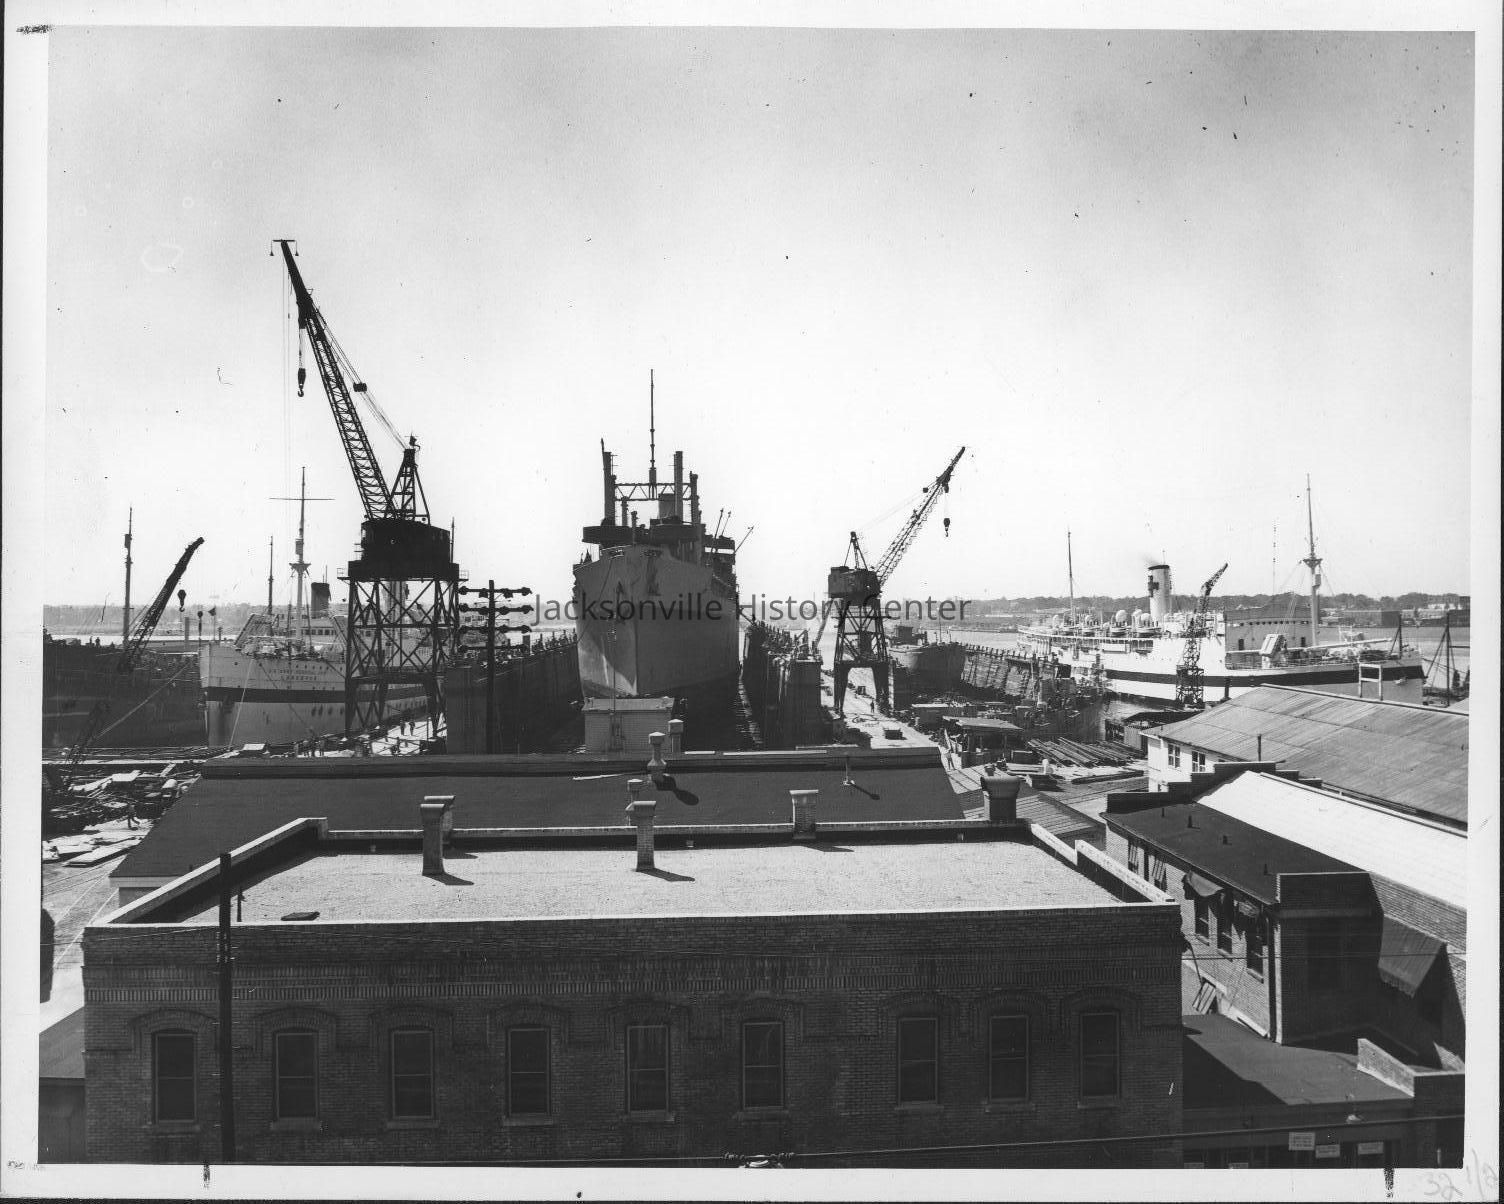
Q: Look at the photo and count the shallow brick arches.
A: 9